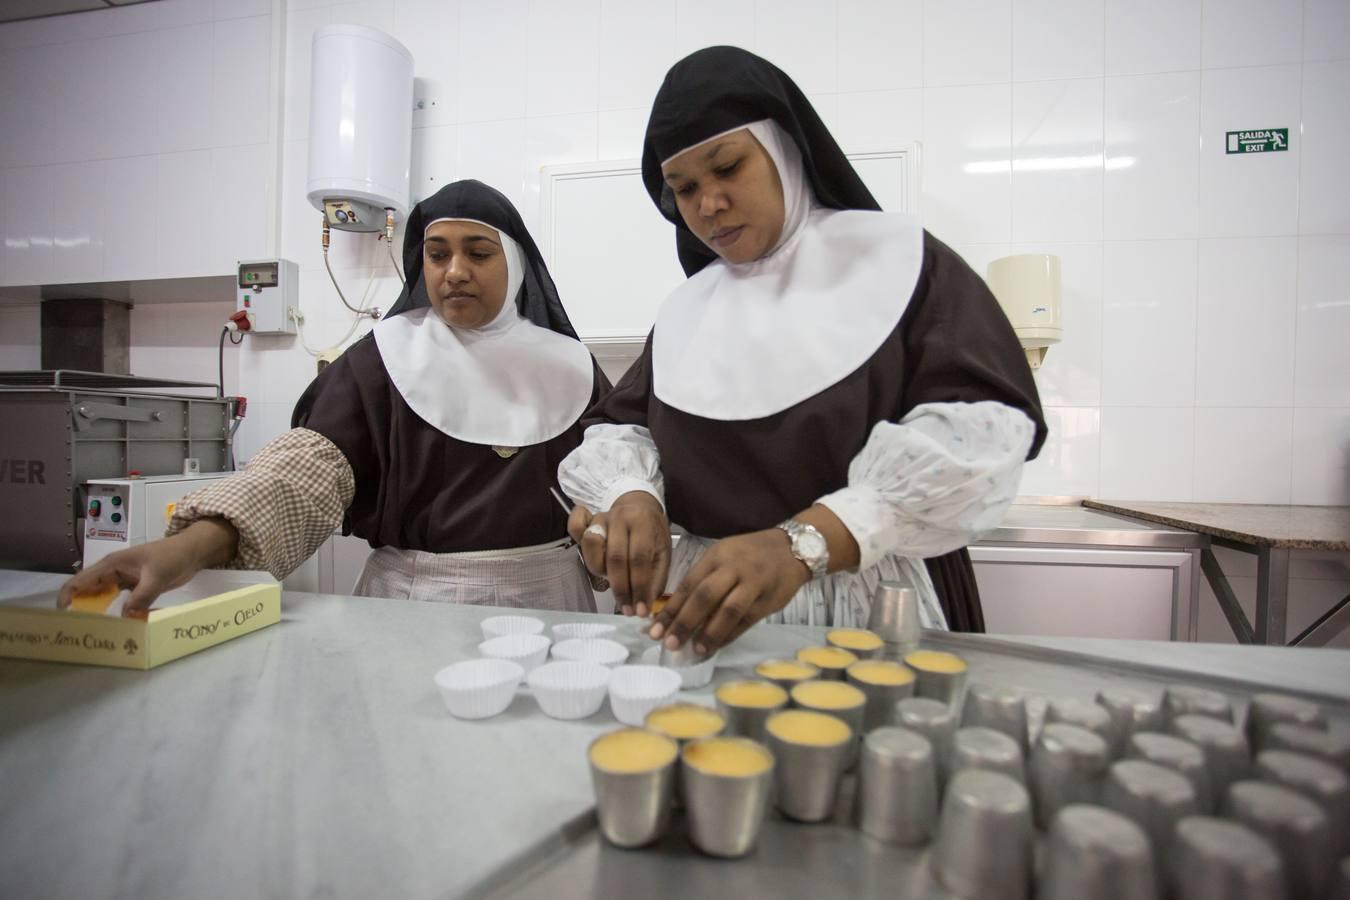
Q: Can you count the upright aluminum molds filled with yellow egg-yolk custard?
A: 11